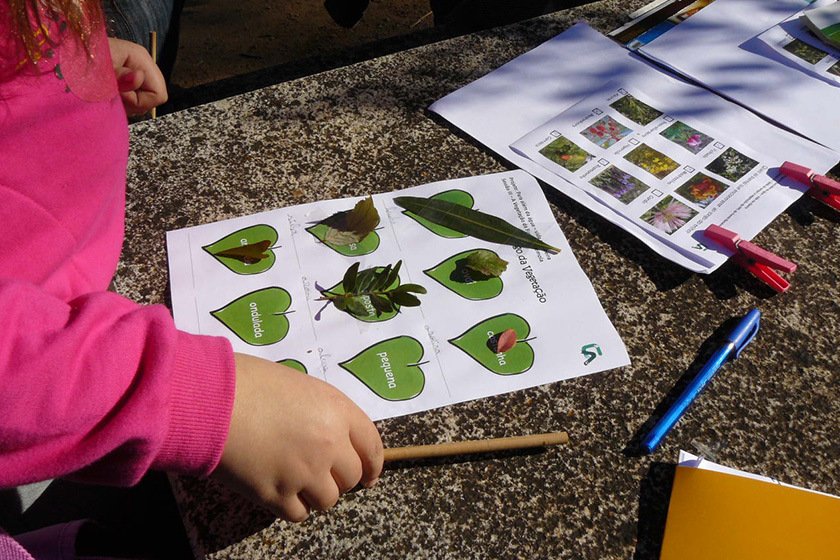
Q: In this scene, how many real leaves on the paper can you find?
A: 6